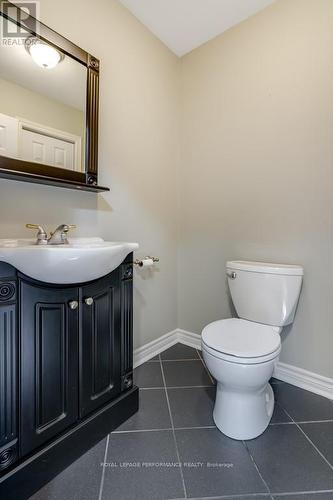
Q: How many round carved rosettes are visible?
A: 6